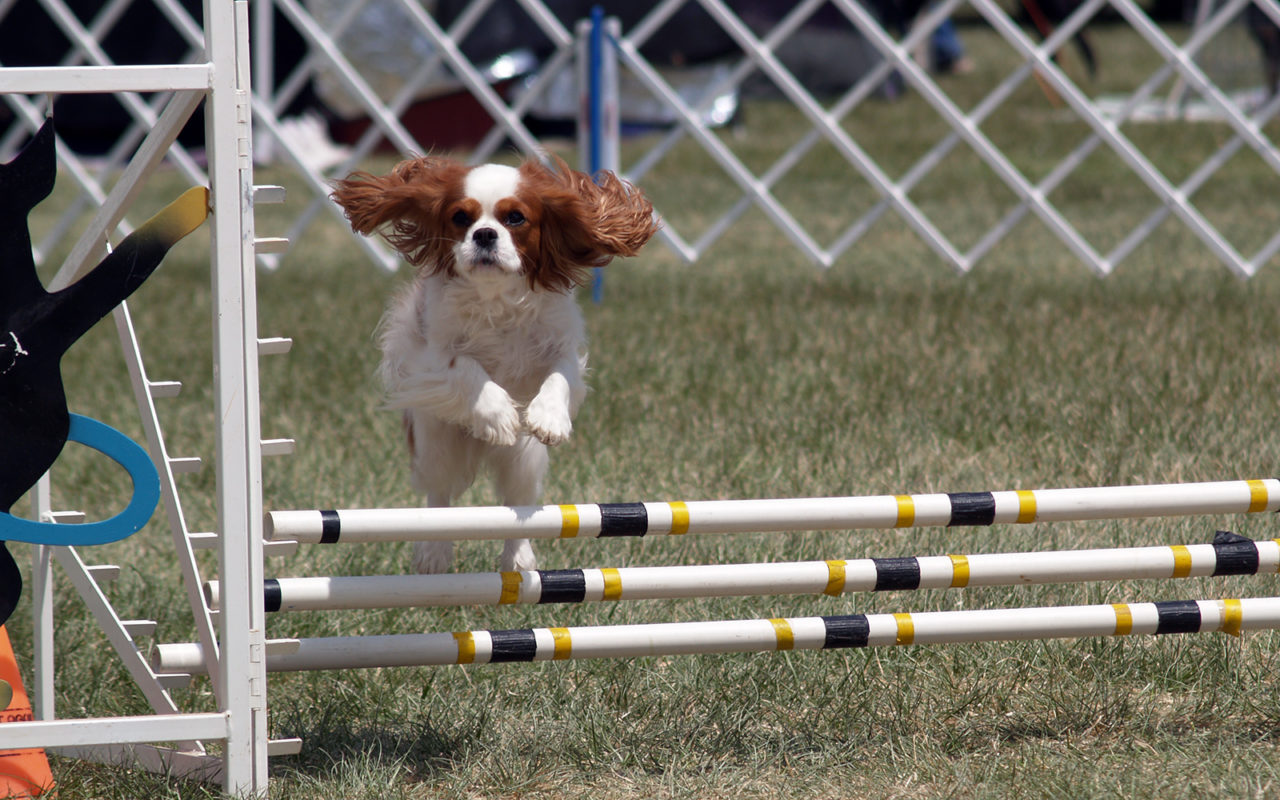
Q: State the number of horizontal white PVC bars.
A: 3